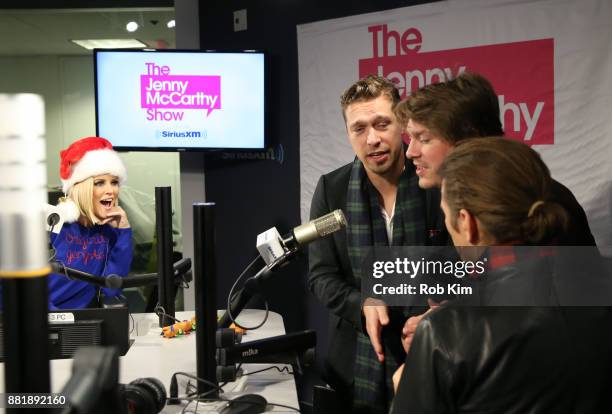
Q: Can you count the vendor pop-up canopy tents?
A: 0